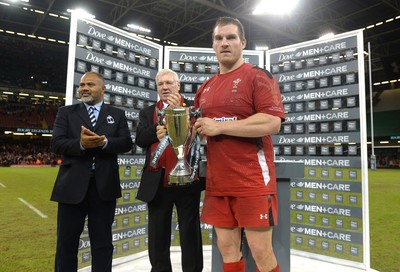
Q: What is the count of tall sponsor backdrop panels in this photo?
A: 3